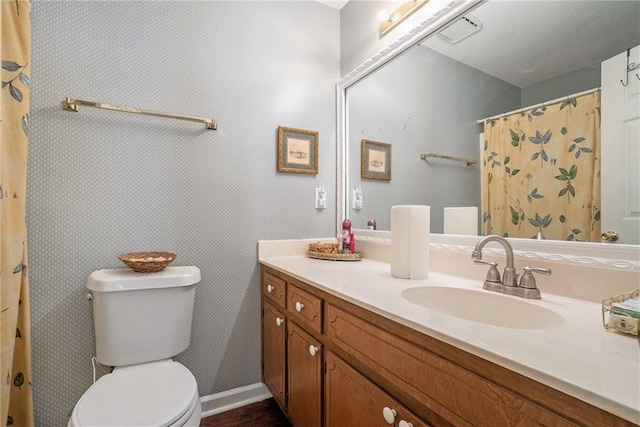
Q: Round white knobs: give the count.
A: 6